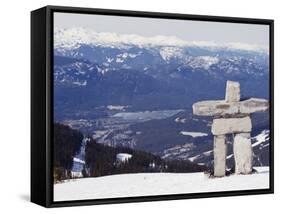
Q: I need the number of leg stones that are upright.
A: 2